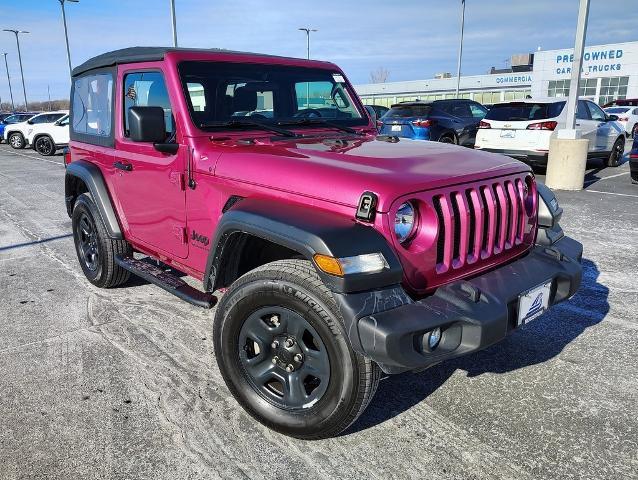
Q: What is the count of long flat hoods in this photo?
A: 1